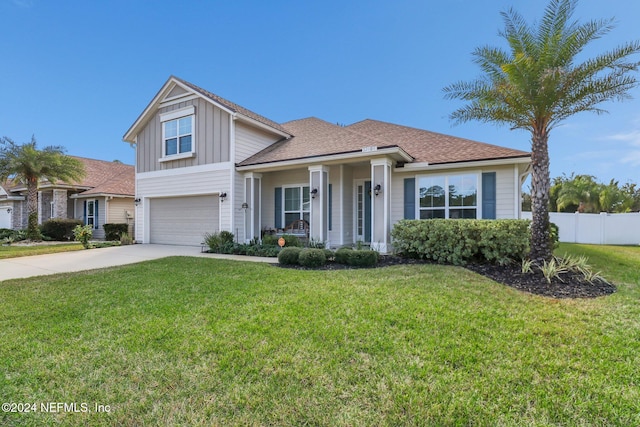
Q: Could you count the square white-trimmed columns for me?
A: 3